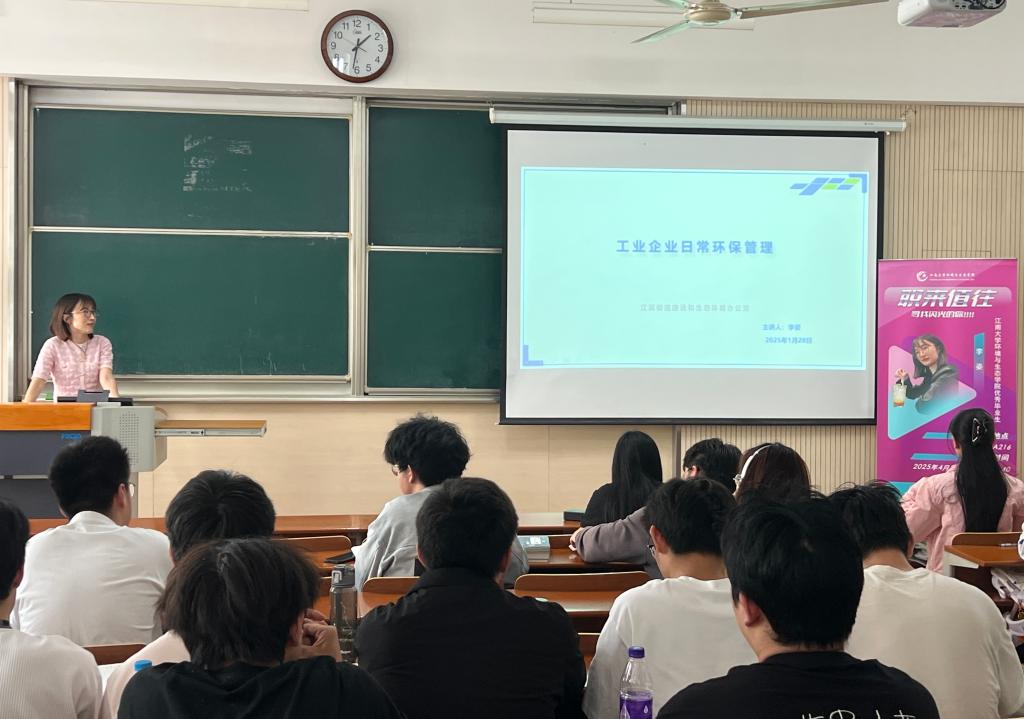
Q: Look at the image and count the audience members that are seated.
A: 13